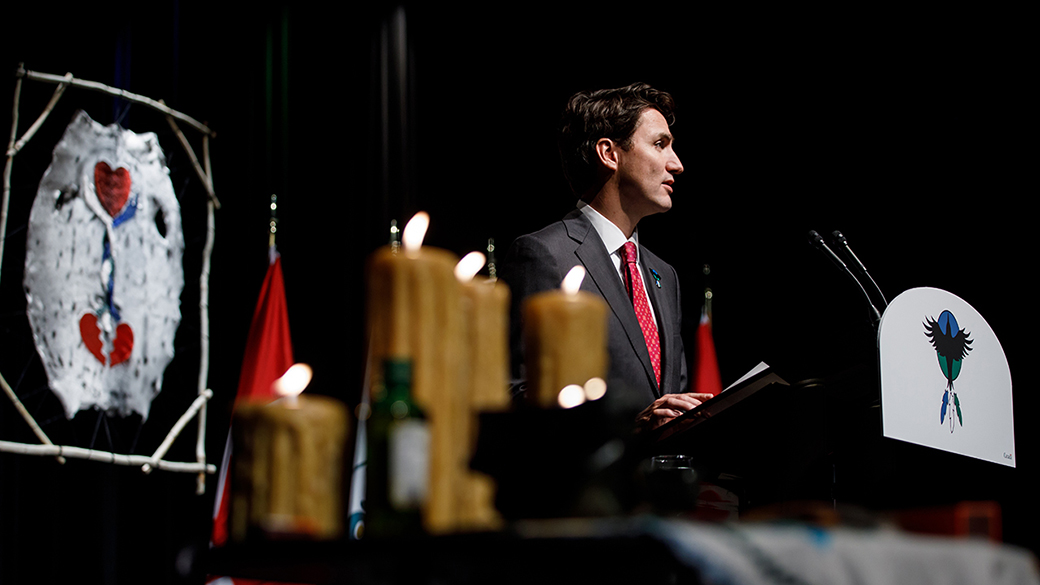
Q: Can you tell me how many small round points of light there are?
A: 2